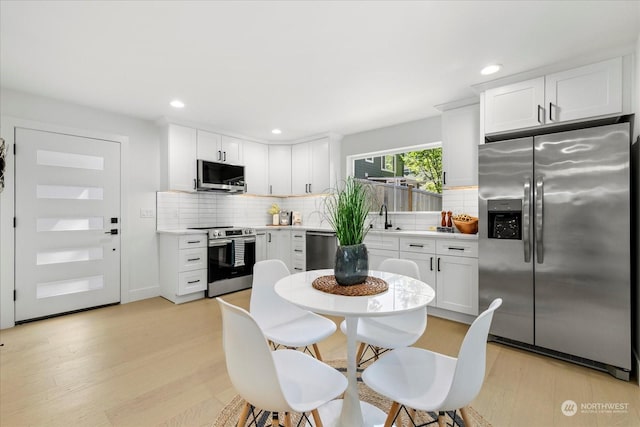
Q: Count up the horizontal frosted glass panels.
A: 5